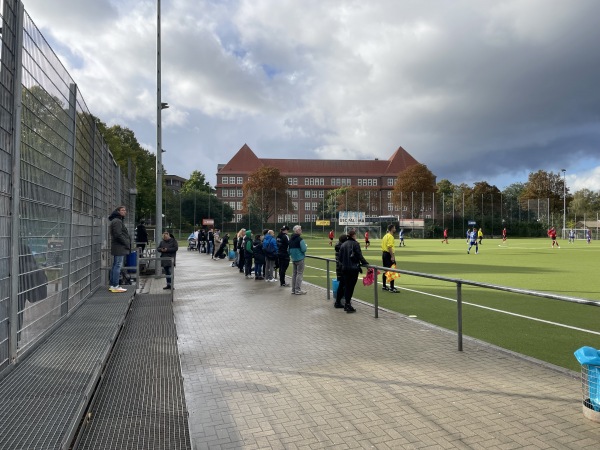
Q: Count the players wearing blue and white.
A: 5